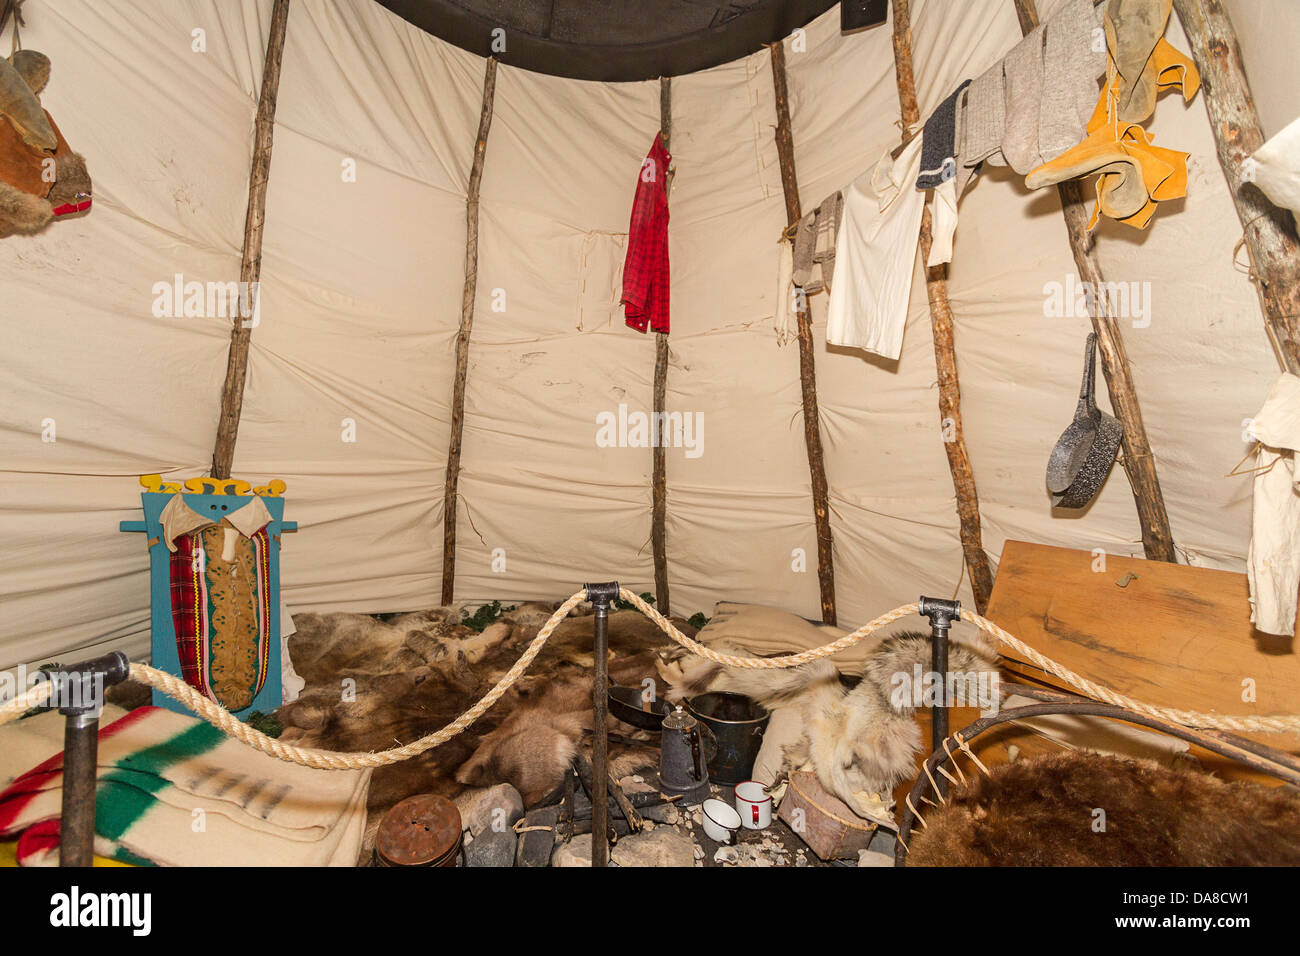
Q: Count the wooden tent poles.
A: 7